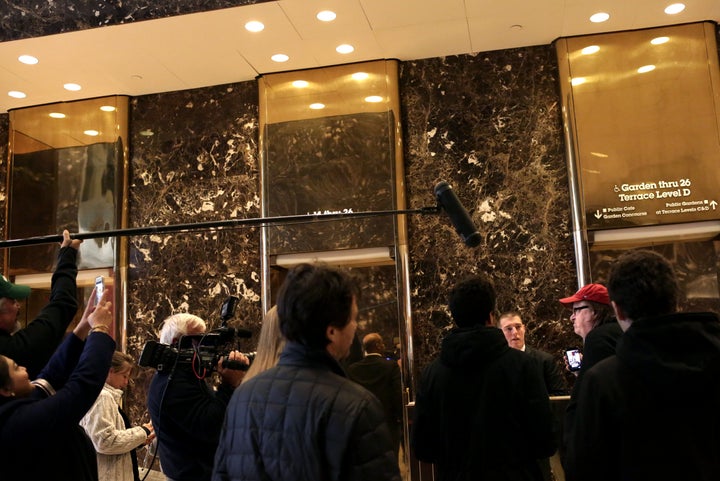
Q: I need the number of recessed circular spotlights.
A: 9